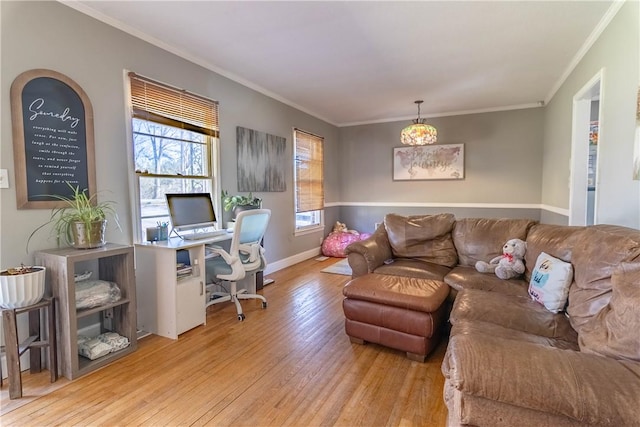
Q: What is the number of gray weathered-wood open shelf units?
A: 1